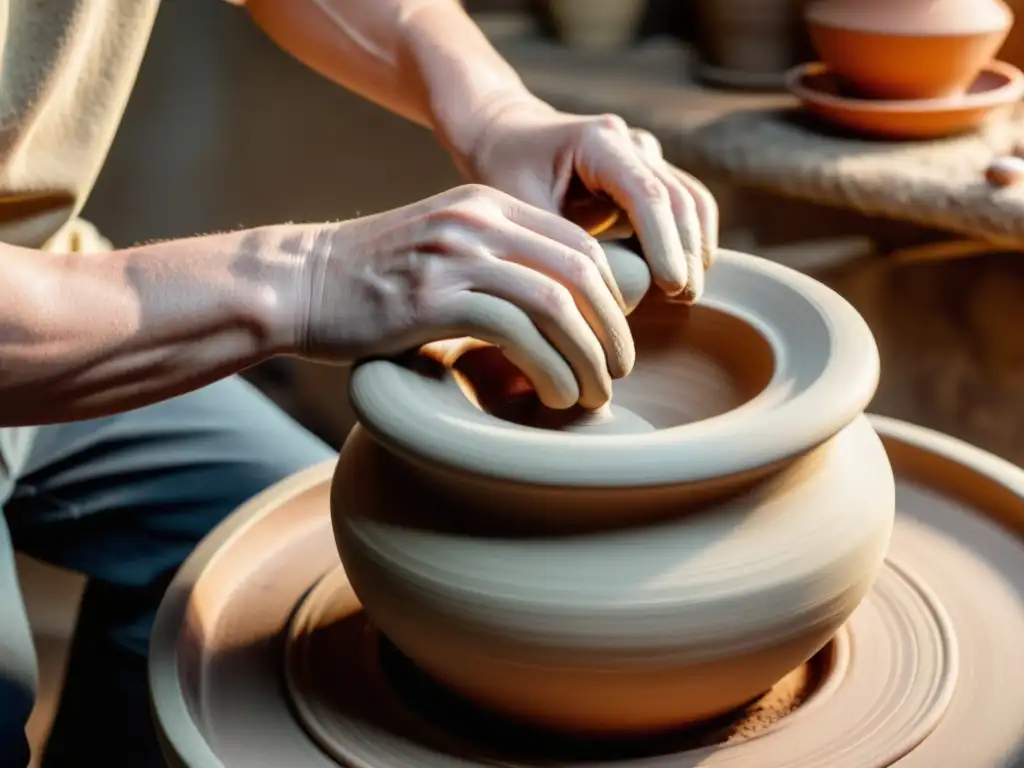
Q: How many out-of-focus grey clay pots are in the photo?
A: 2